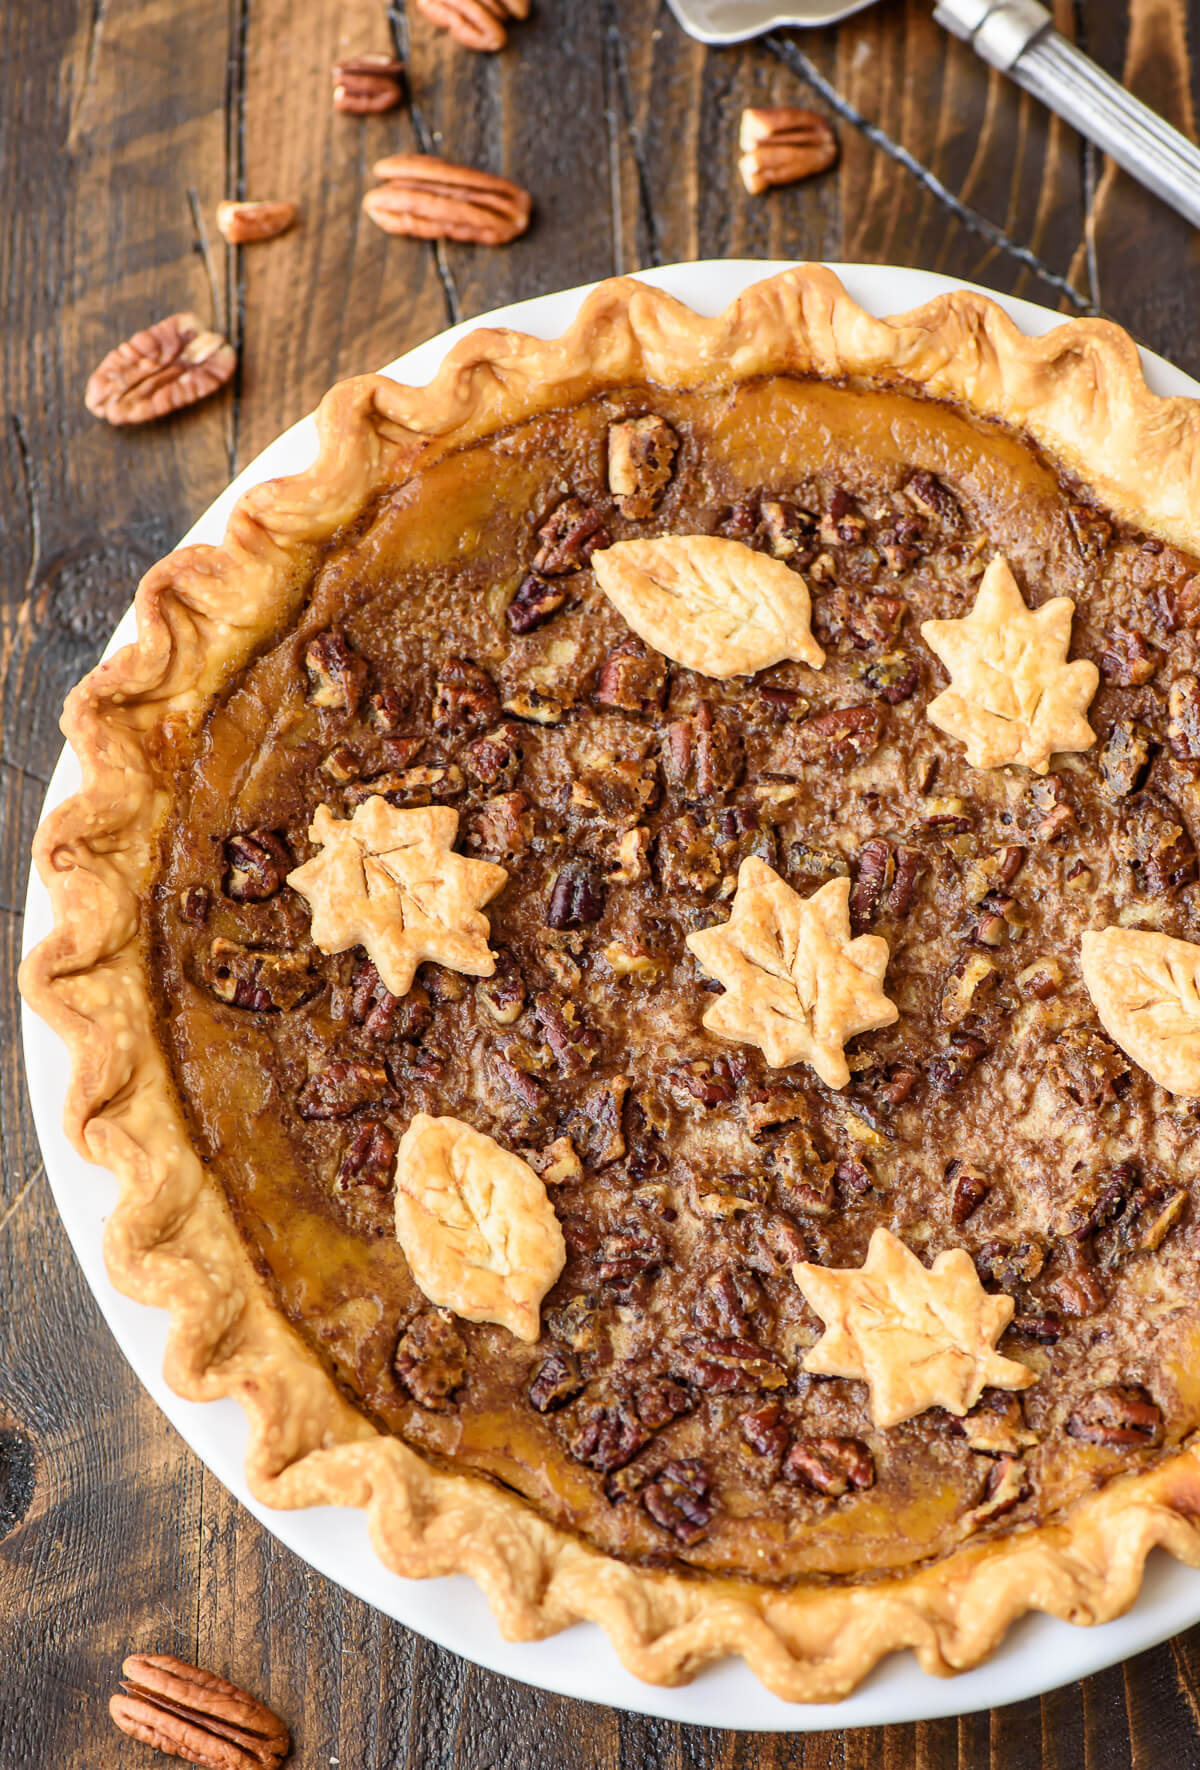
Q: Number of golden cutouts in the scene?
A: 7